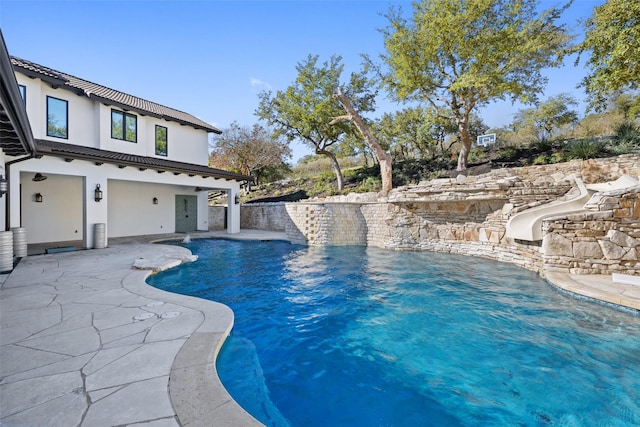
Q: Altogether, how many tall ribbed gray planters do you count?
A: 3